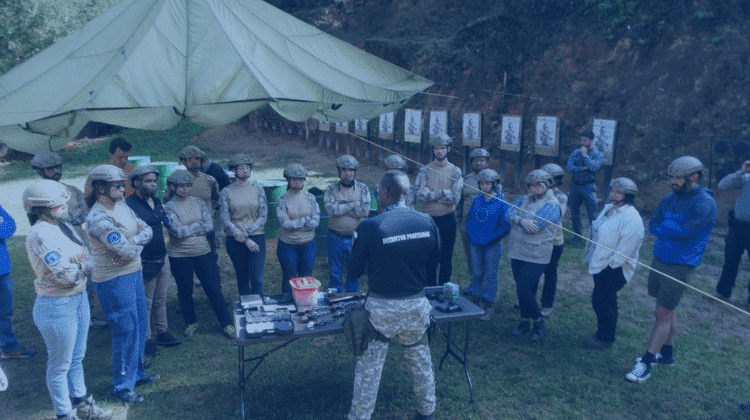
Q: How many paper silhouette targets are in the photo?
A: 10